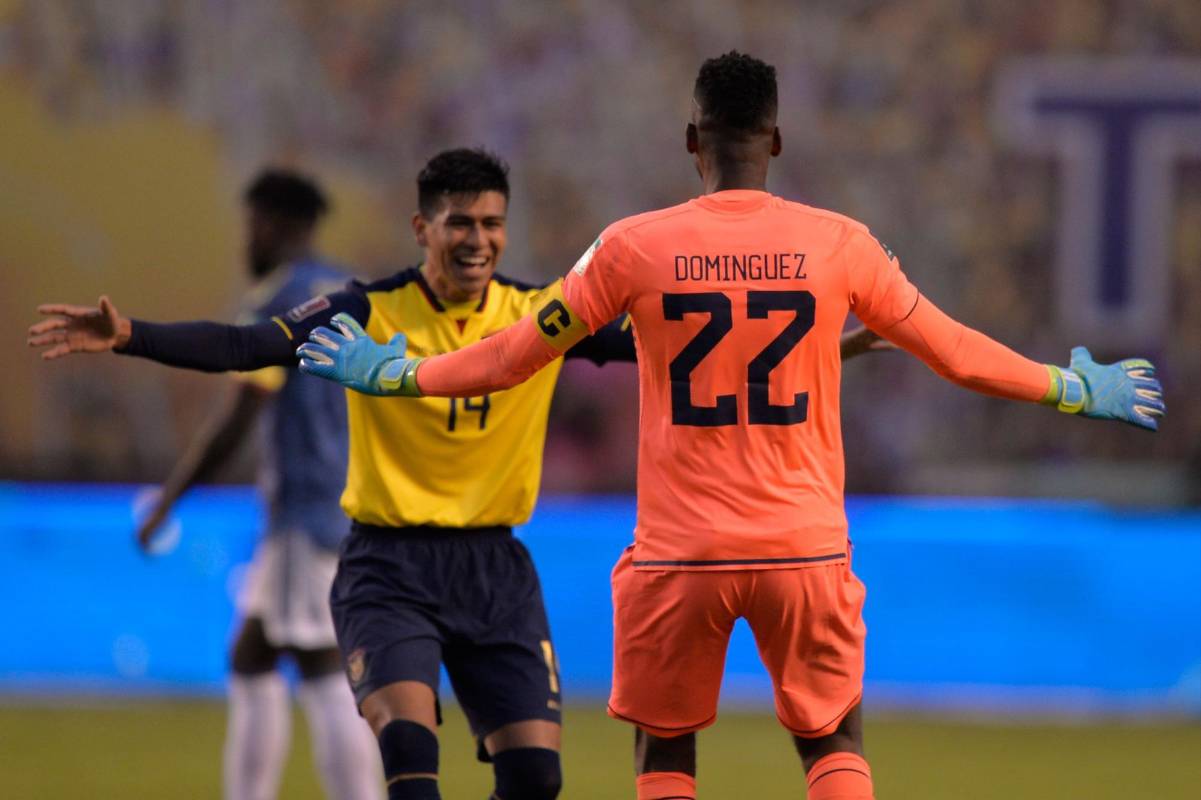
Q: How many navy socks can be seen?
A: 2